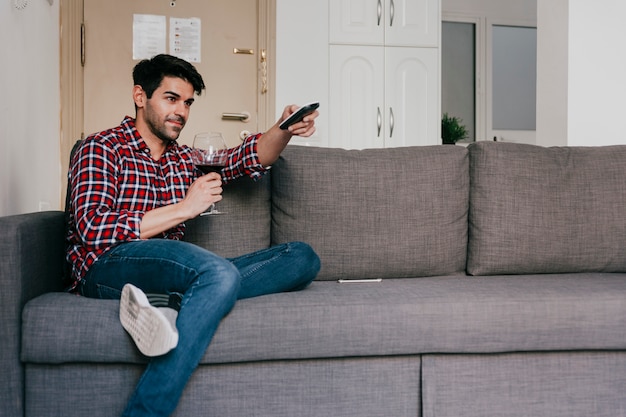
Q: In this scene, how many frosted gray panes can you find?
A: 2